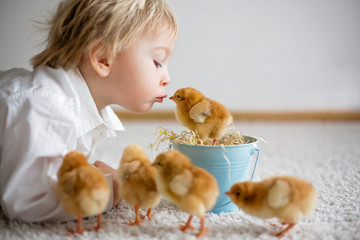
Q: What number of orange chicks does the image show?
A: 5